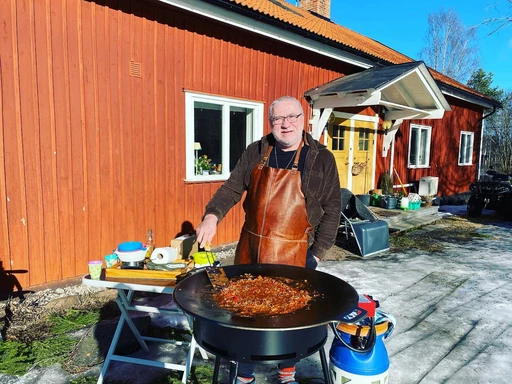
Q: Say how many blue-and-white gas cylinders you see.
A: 1